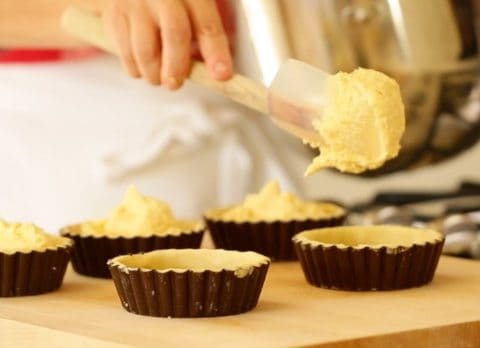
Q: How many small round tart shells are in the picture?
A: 5